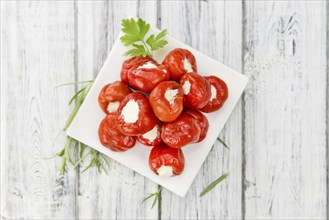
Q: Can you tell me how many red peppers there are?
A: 13